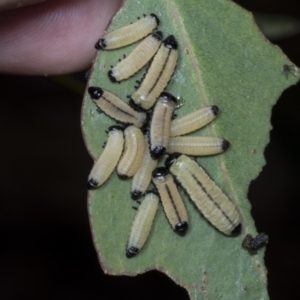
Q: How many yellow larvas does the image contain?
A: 13